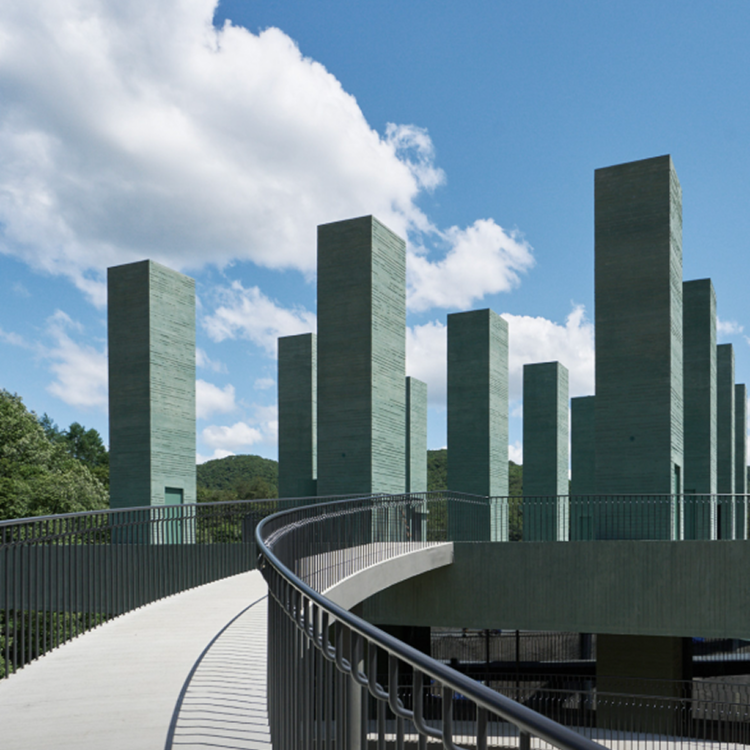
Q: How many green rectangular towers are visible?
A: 11